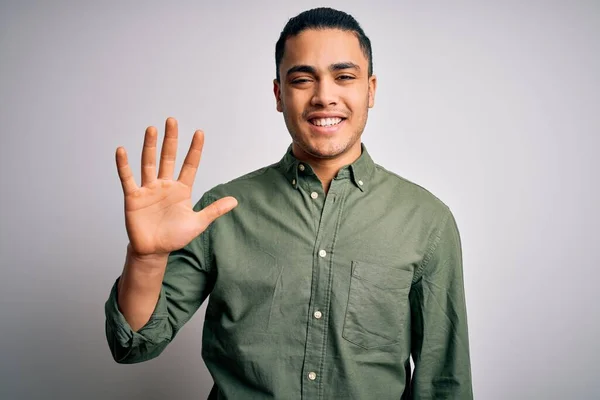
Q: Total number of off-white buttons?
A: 7